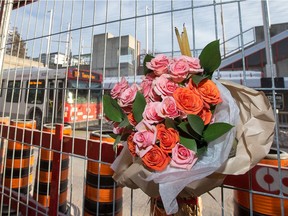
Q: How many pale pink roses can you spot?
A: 11